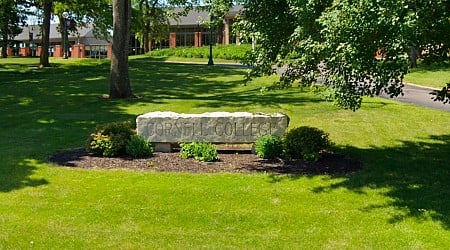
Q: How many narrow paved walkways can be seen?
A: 1